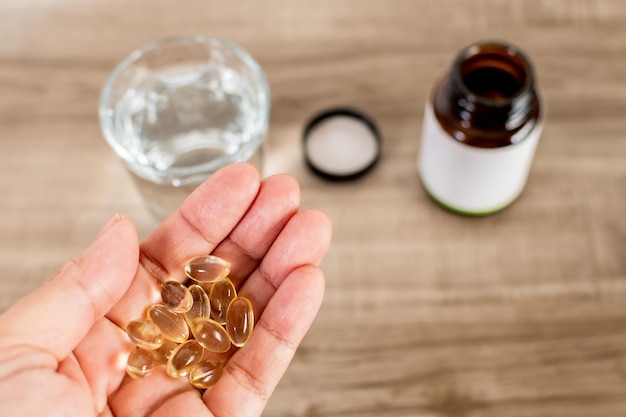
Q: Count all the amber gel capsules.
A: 12